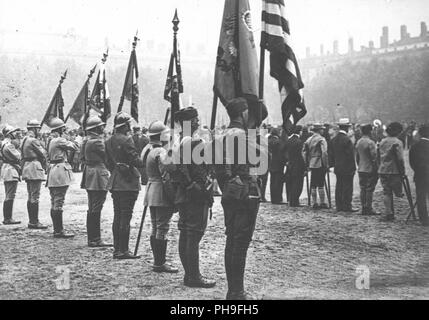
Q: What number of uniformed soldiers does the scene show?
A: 8